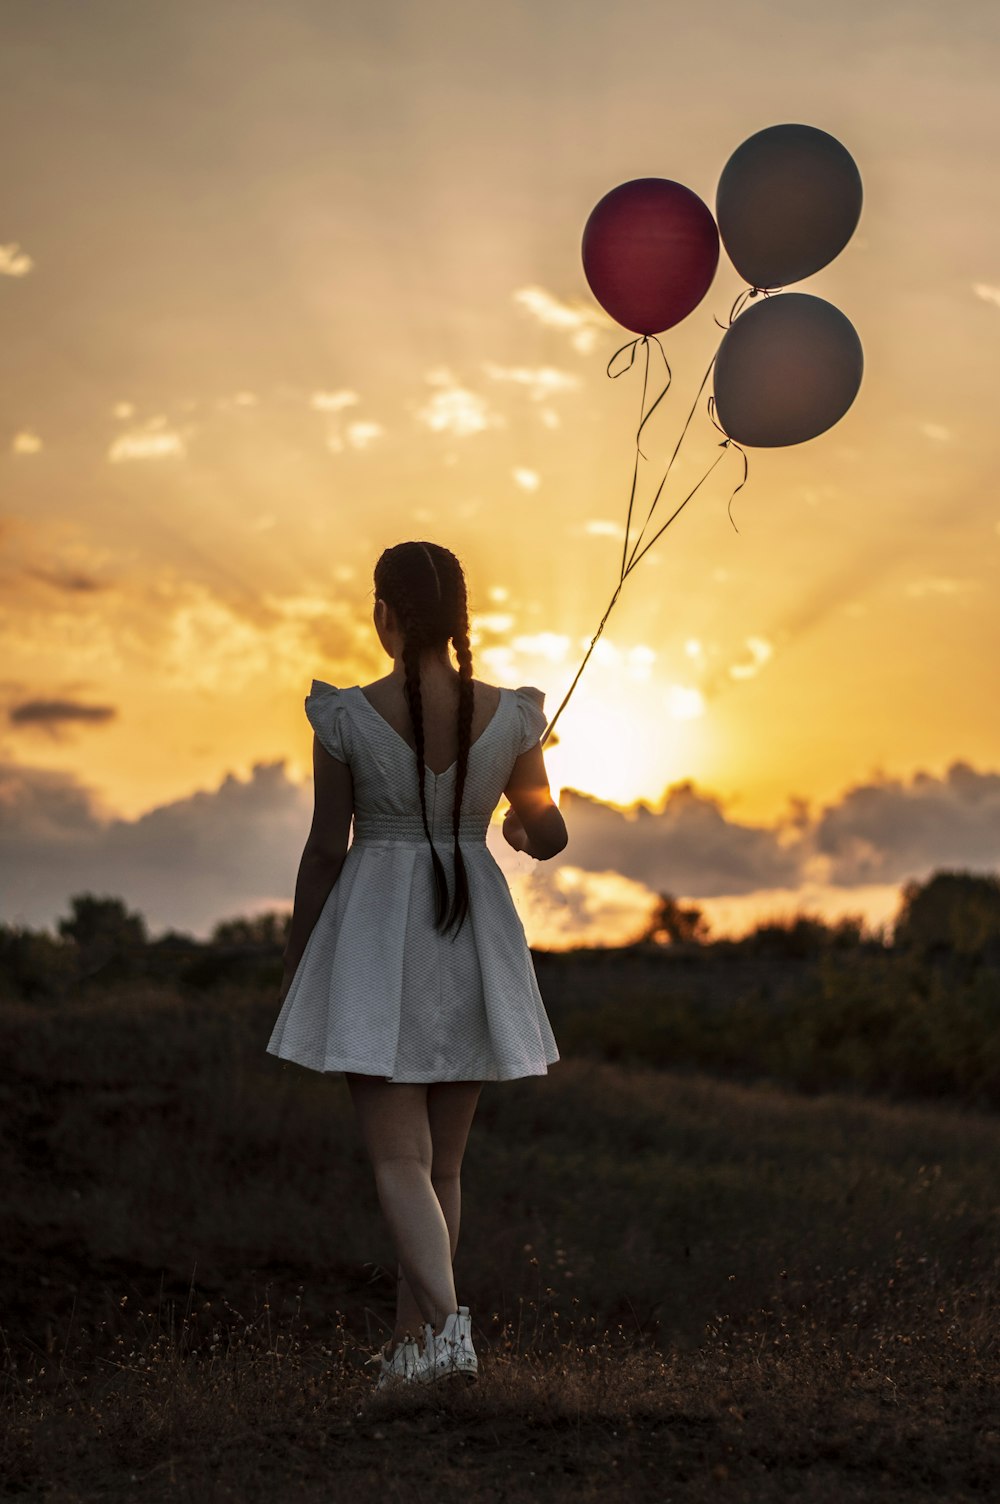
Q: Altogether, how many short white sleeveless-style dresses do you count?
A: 1